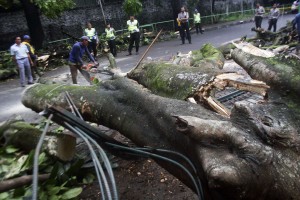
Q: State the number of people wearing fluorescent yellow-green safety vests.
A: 4